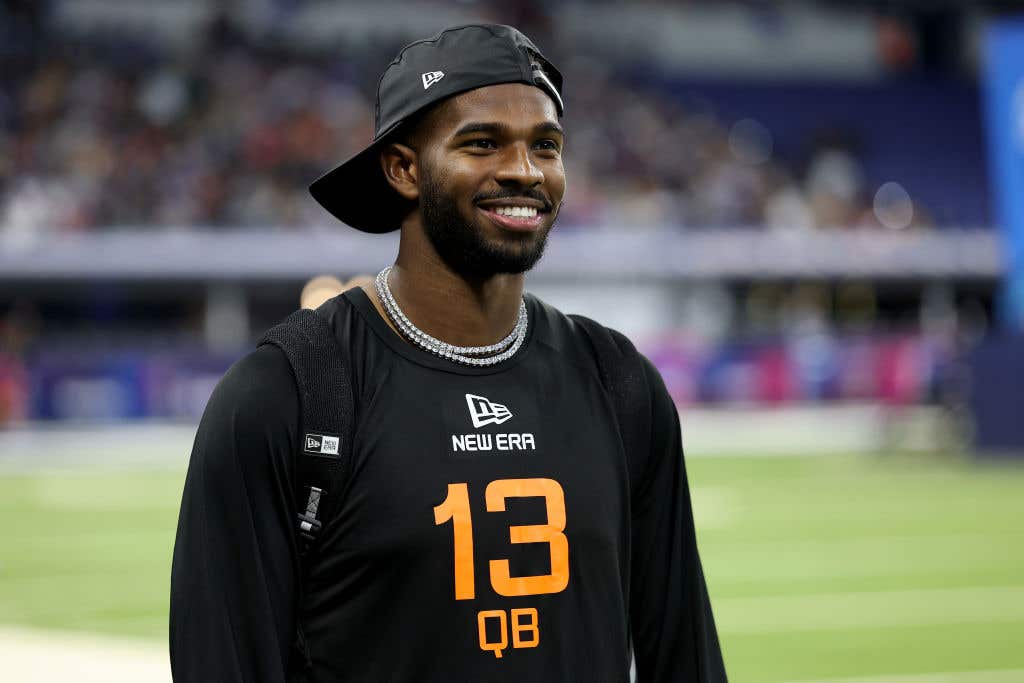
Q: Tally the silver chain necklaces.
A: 2